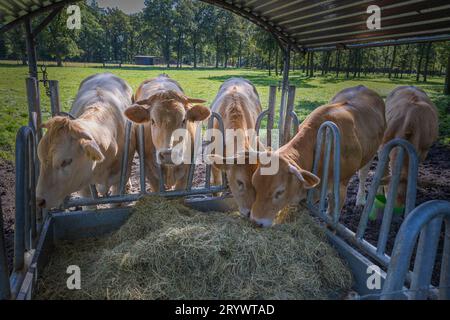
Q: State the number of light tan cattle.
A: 5